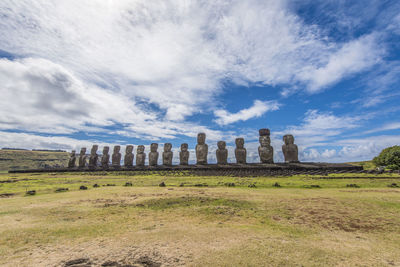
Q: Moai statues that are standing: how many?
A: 15